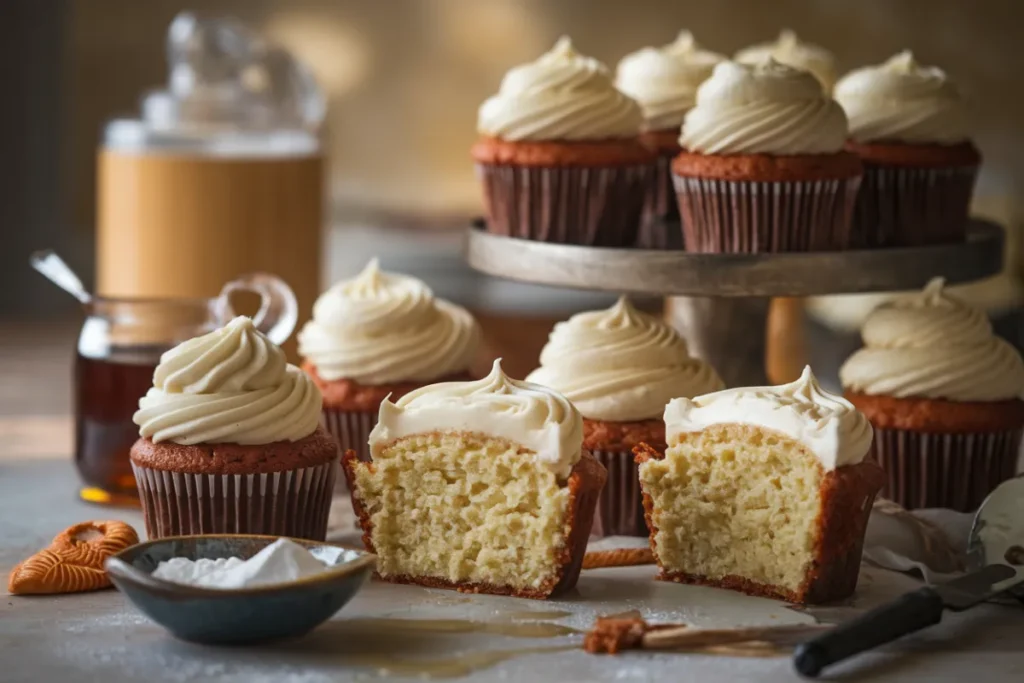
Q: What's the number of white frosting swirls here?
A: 11